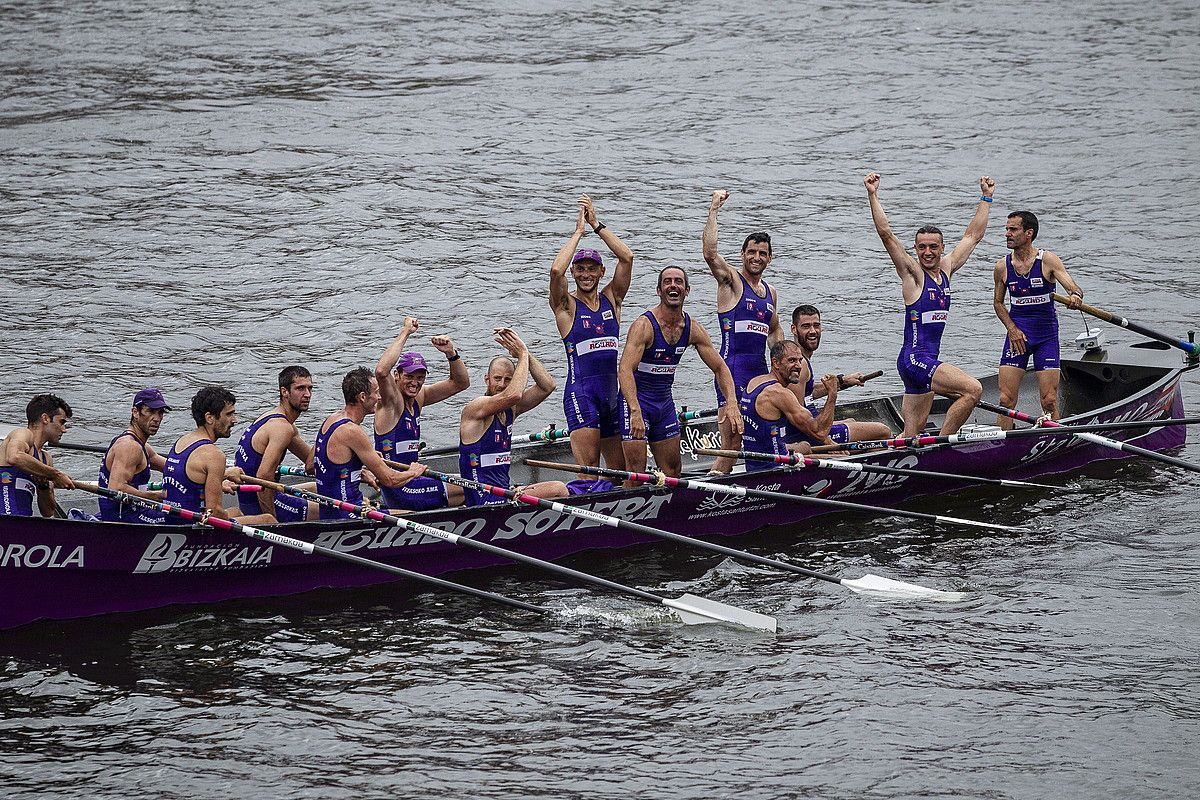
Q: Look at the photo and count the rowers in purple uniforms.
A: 14